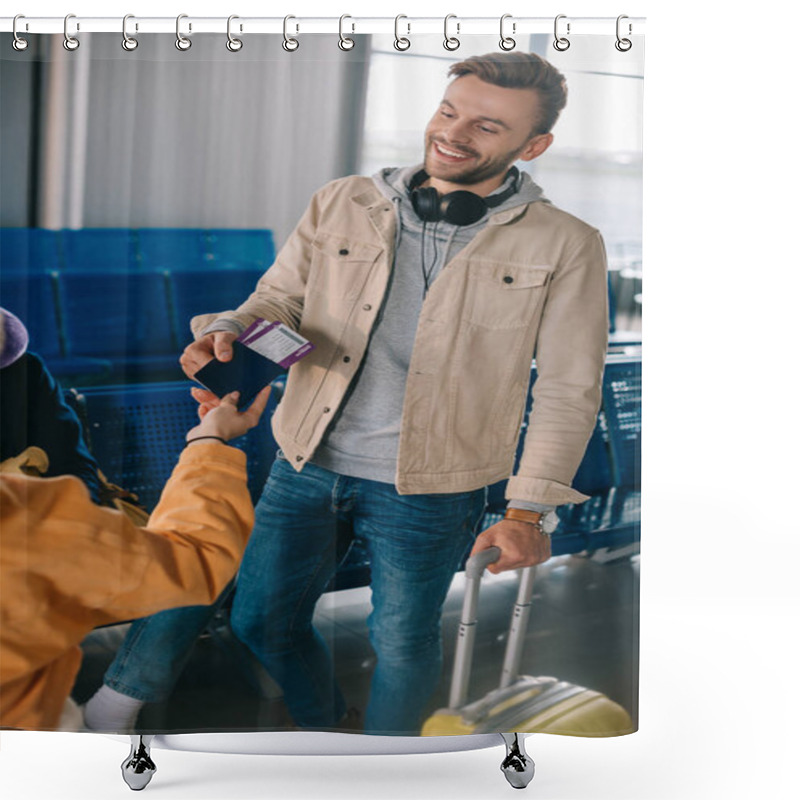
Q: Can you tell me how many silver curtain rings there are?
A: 12